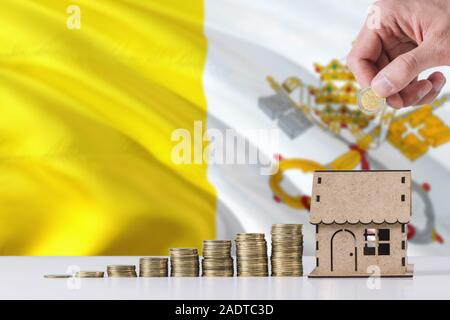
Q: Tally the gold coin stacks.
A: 8